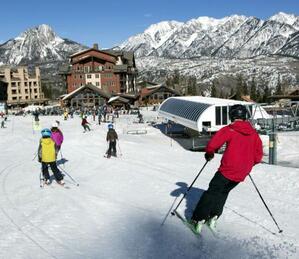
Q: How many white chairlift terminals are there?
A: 1